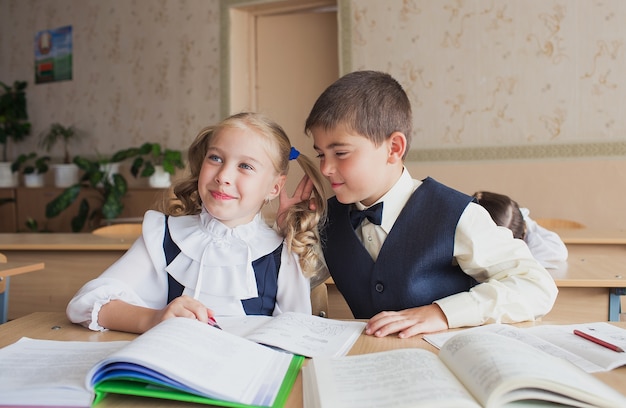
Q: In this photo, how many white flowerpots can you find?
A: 5